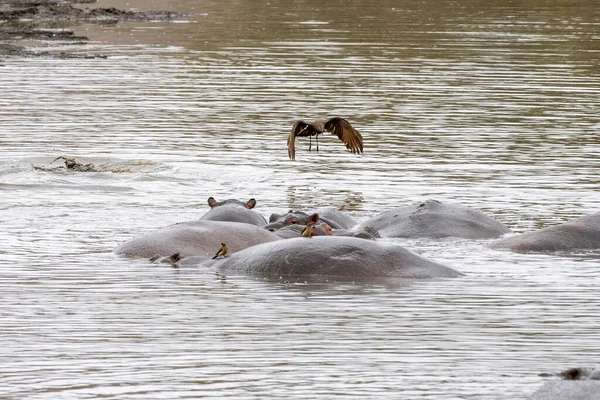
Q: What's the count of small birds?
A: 2